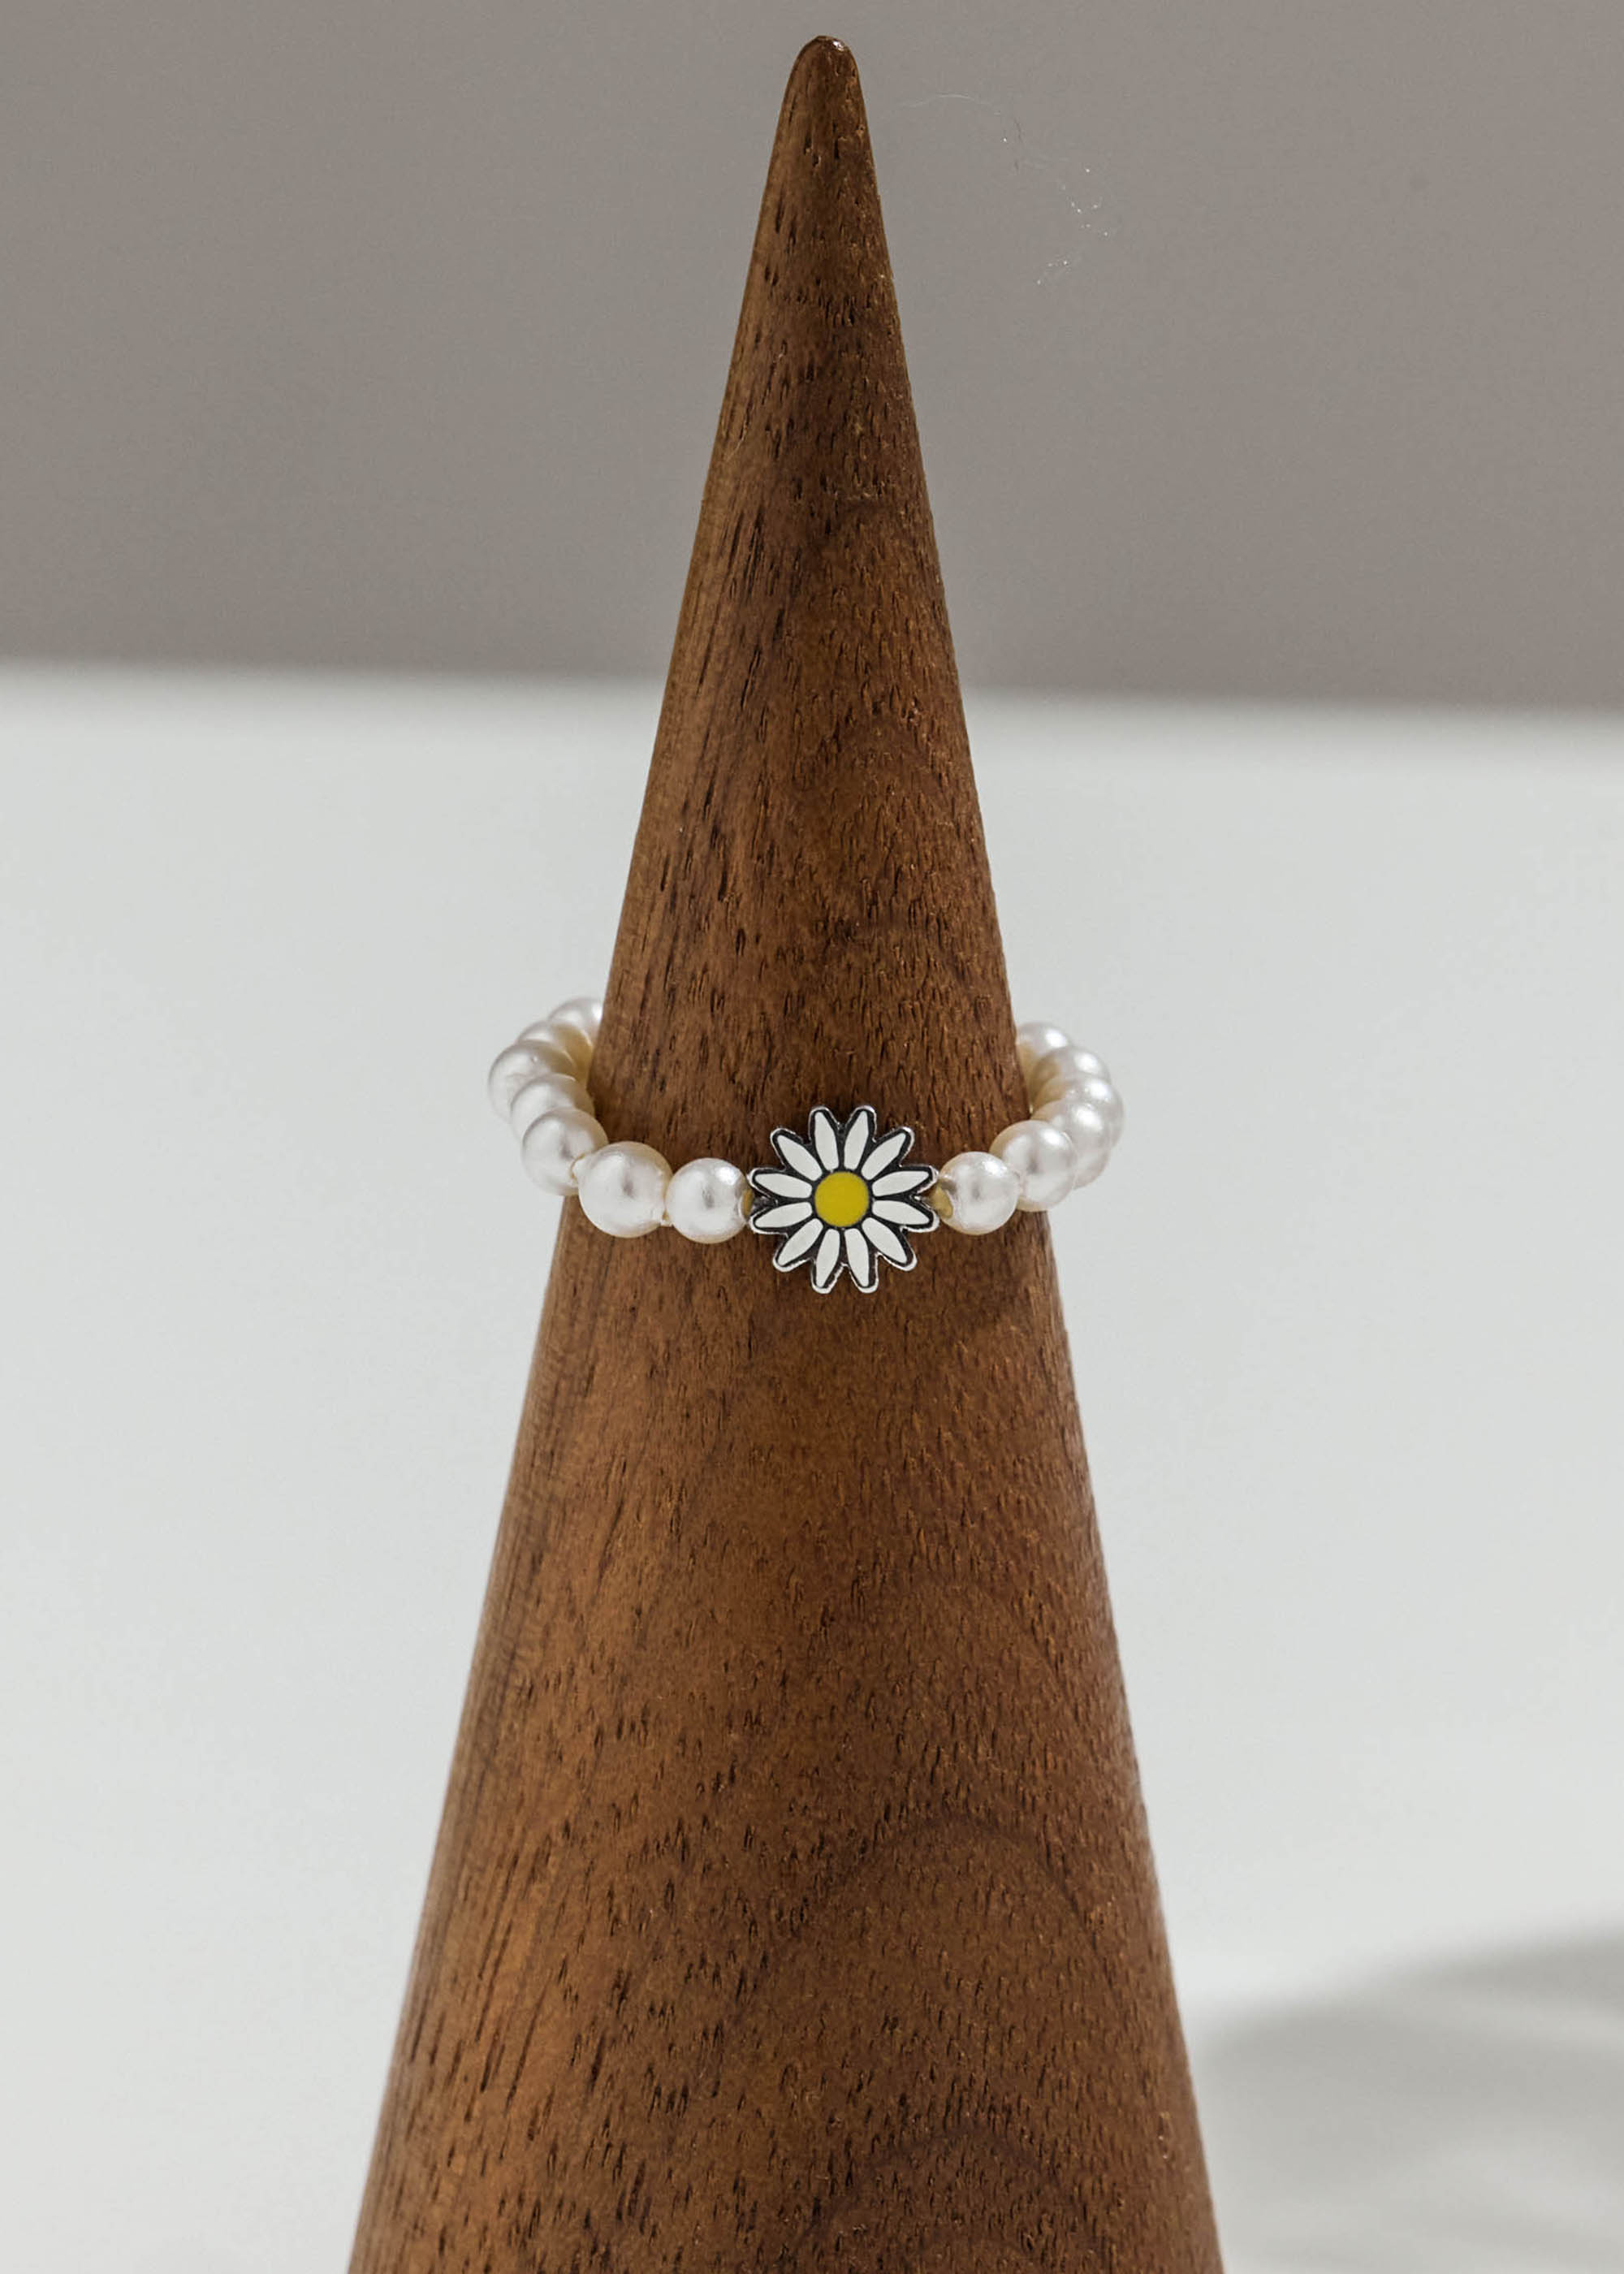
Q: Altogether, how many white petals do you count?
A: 12